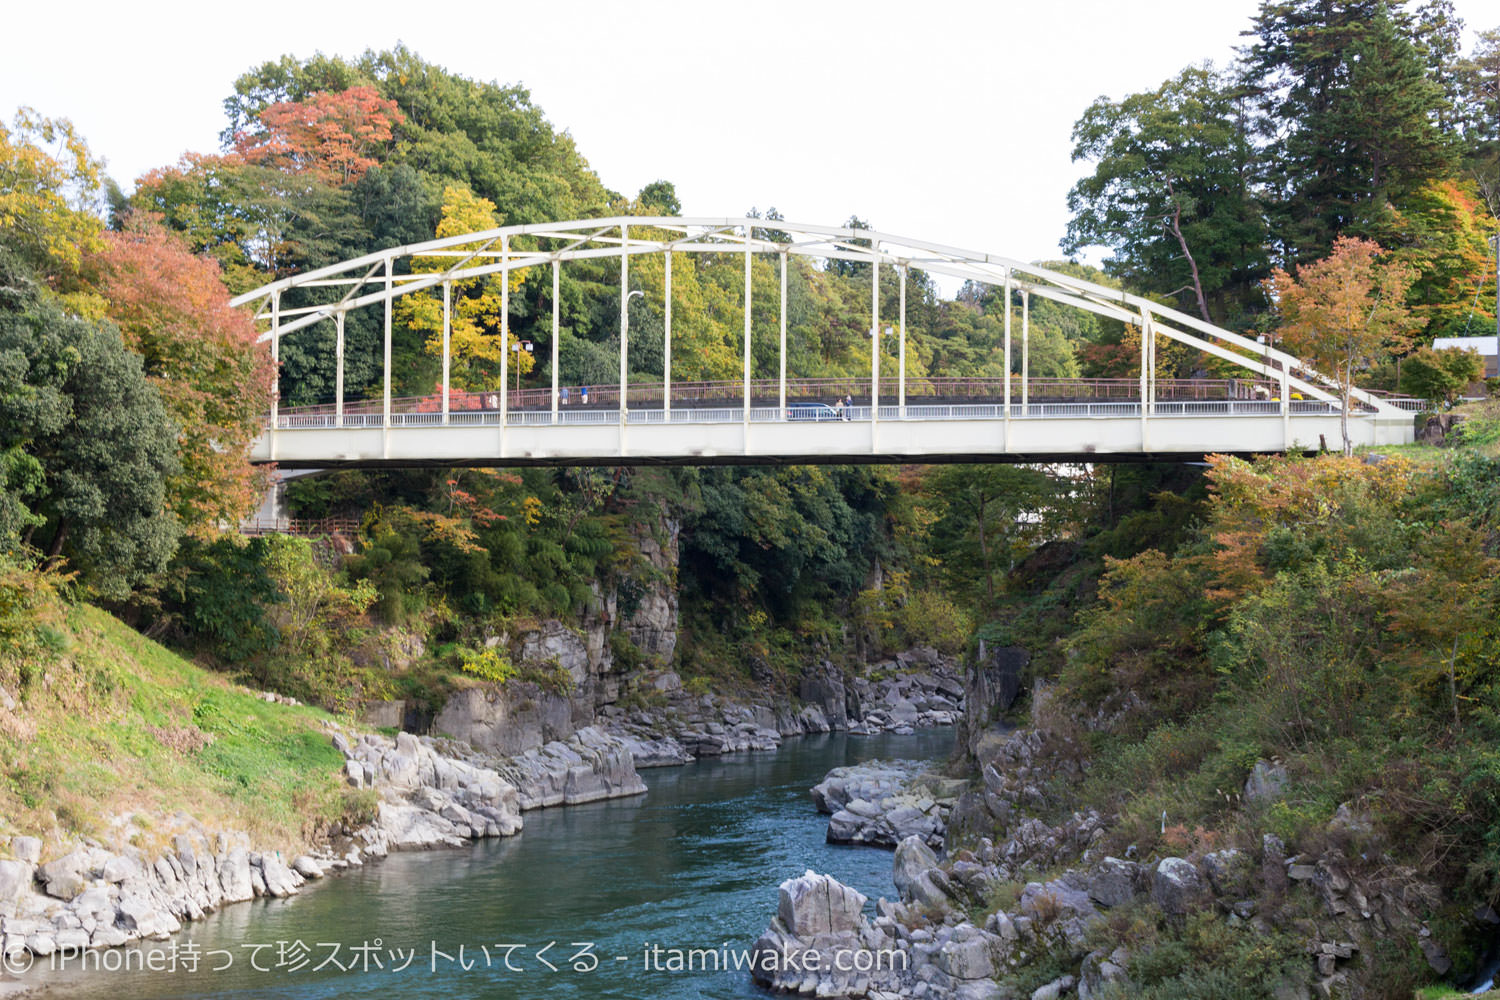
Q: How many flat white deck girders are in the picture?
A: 1